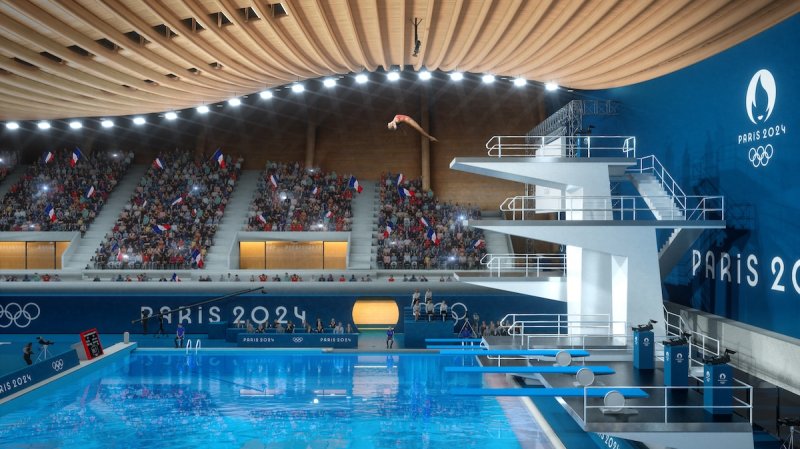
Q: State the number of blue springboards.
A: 5